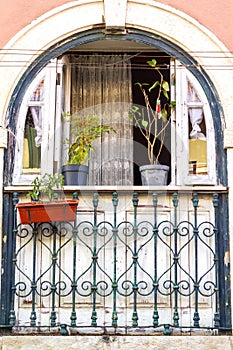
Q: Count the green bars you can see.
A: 11